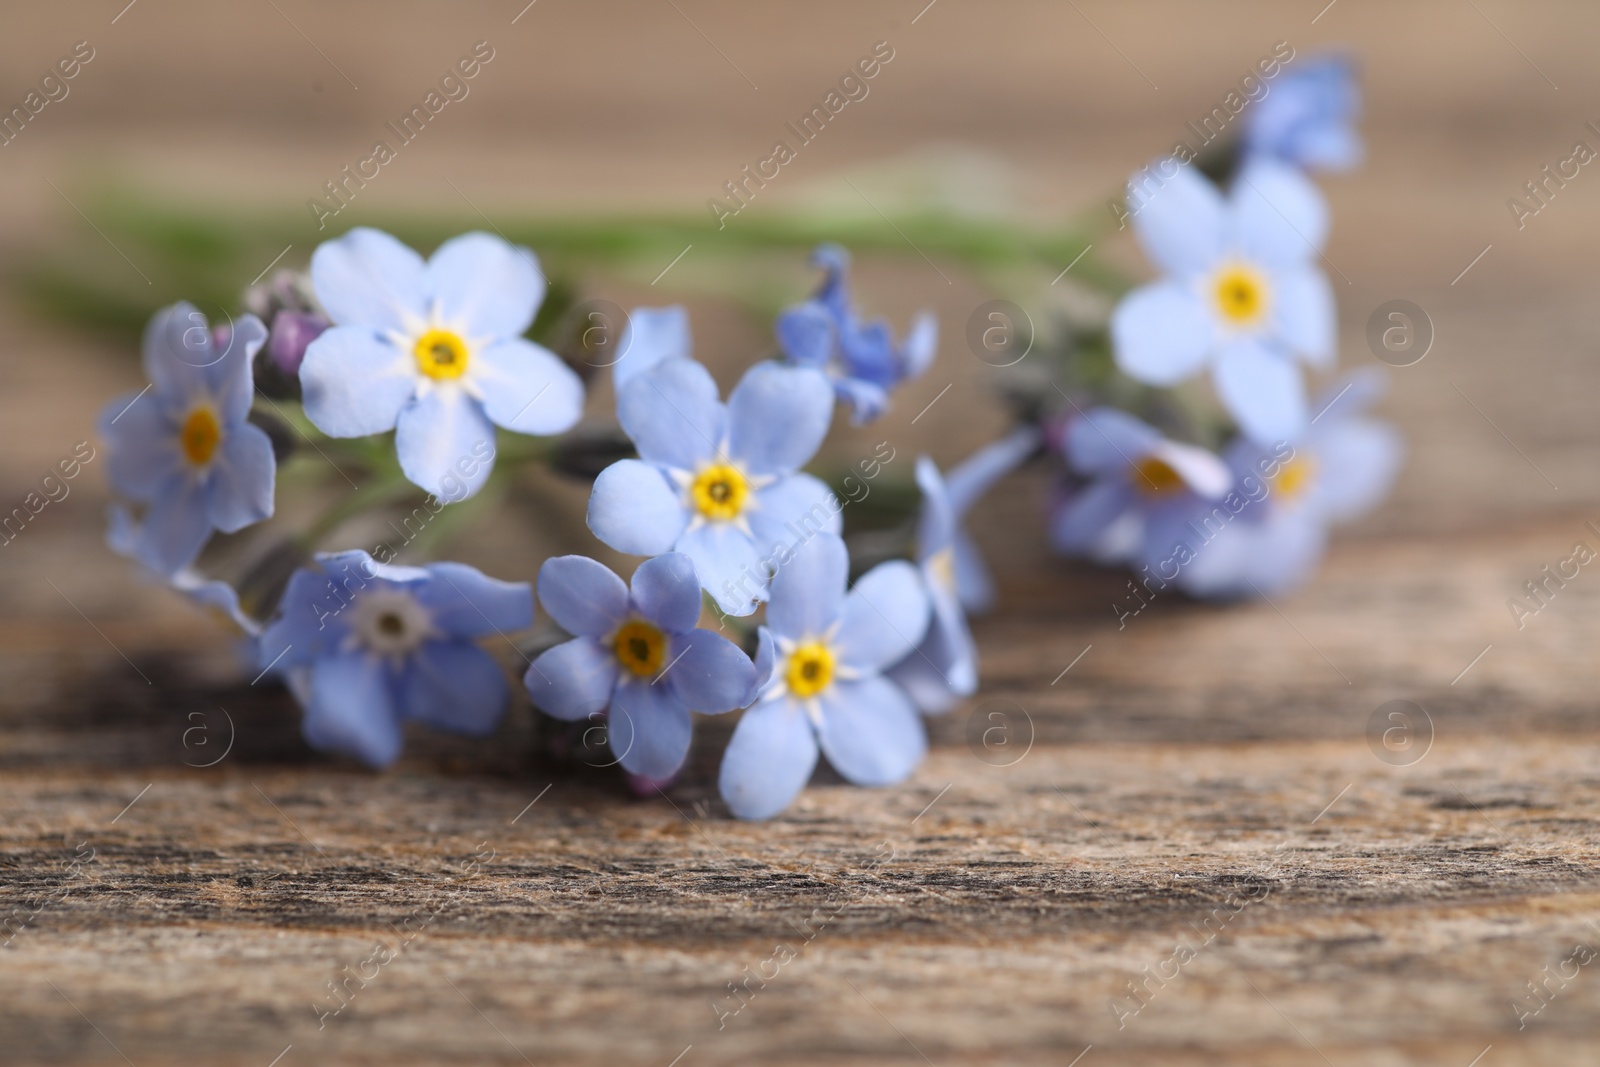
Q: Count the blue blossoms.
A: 12